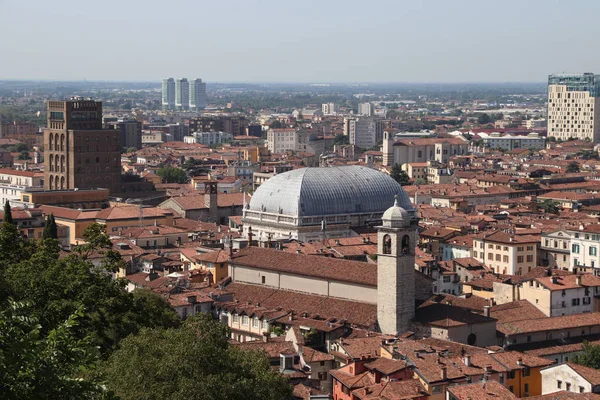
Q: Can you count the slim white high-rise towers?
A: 3